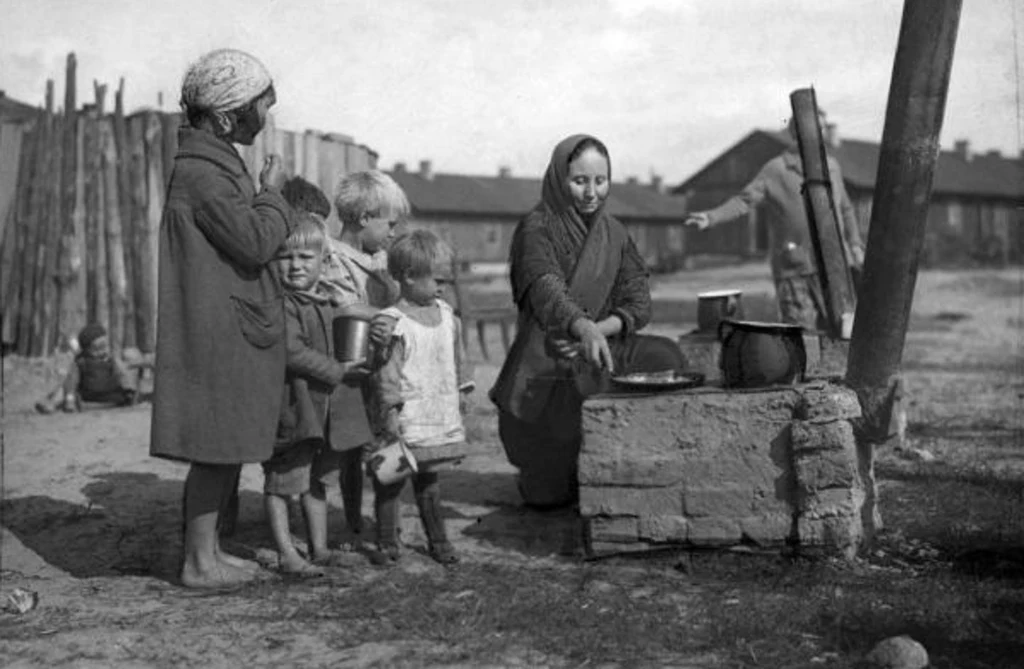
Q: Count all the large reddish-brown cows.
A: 0